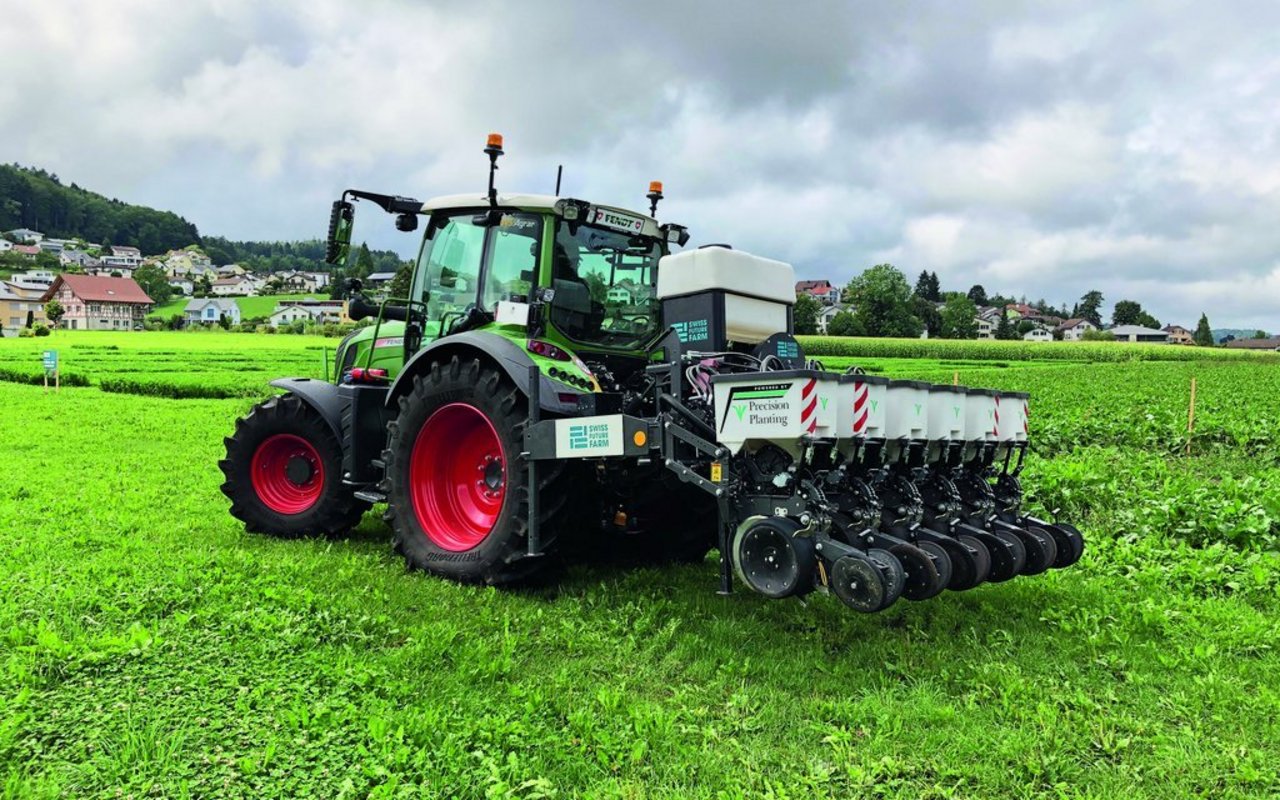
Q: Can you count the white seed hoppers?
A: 6